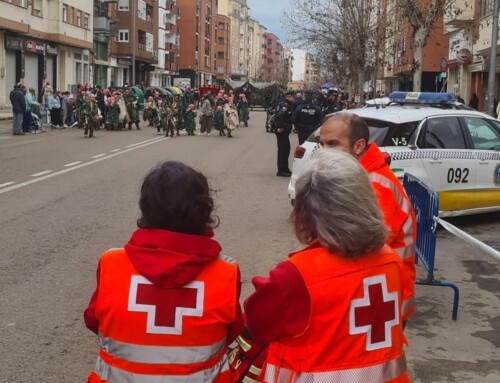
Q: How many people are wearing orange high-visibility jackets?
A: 3